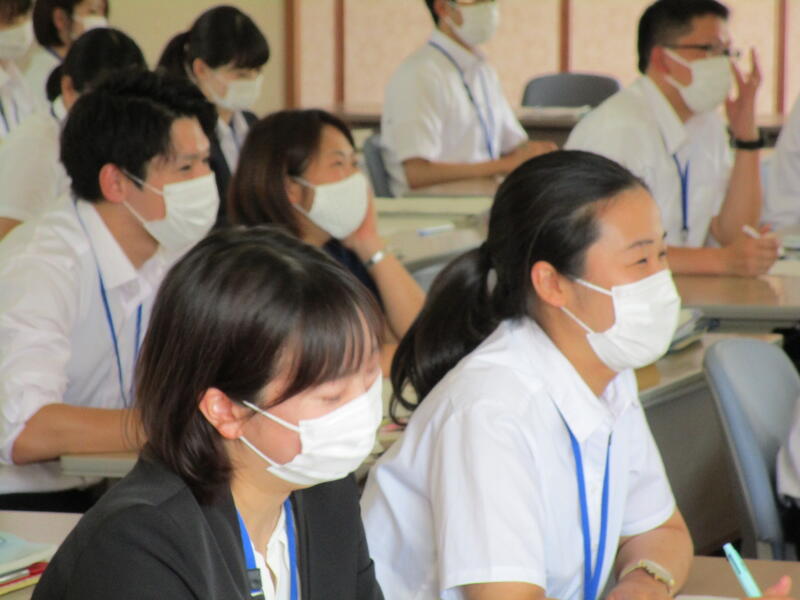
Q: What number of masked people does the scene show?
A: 9